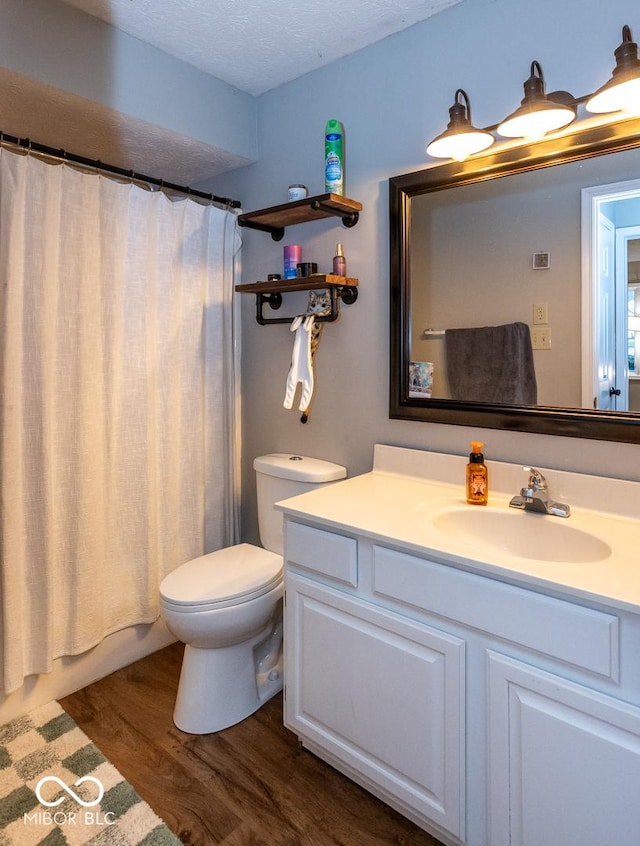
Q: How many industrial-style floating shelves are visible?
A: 2